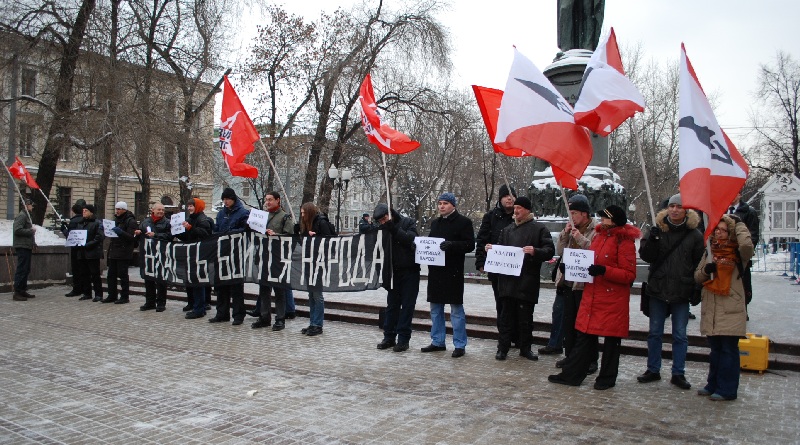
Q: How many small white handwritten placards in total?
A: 7